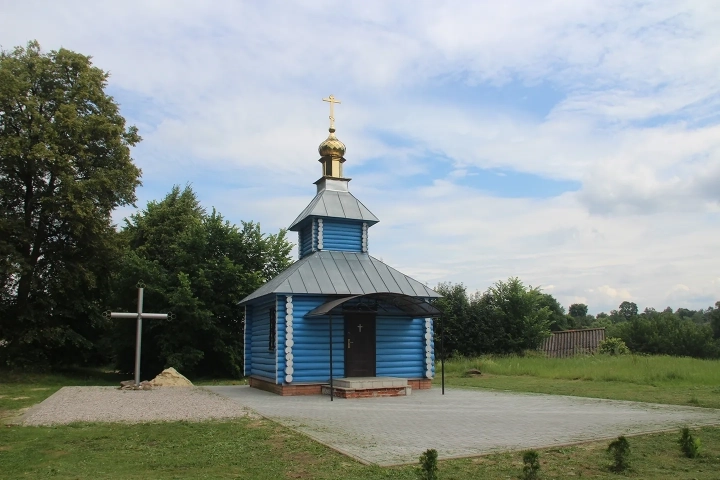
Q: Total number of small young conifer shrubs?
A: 4